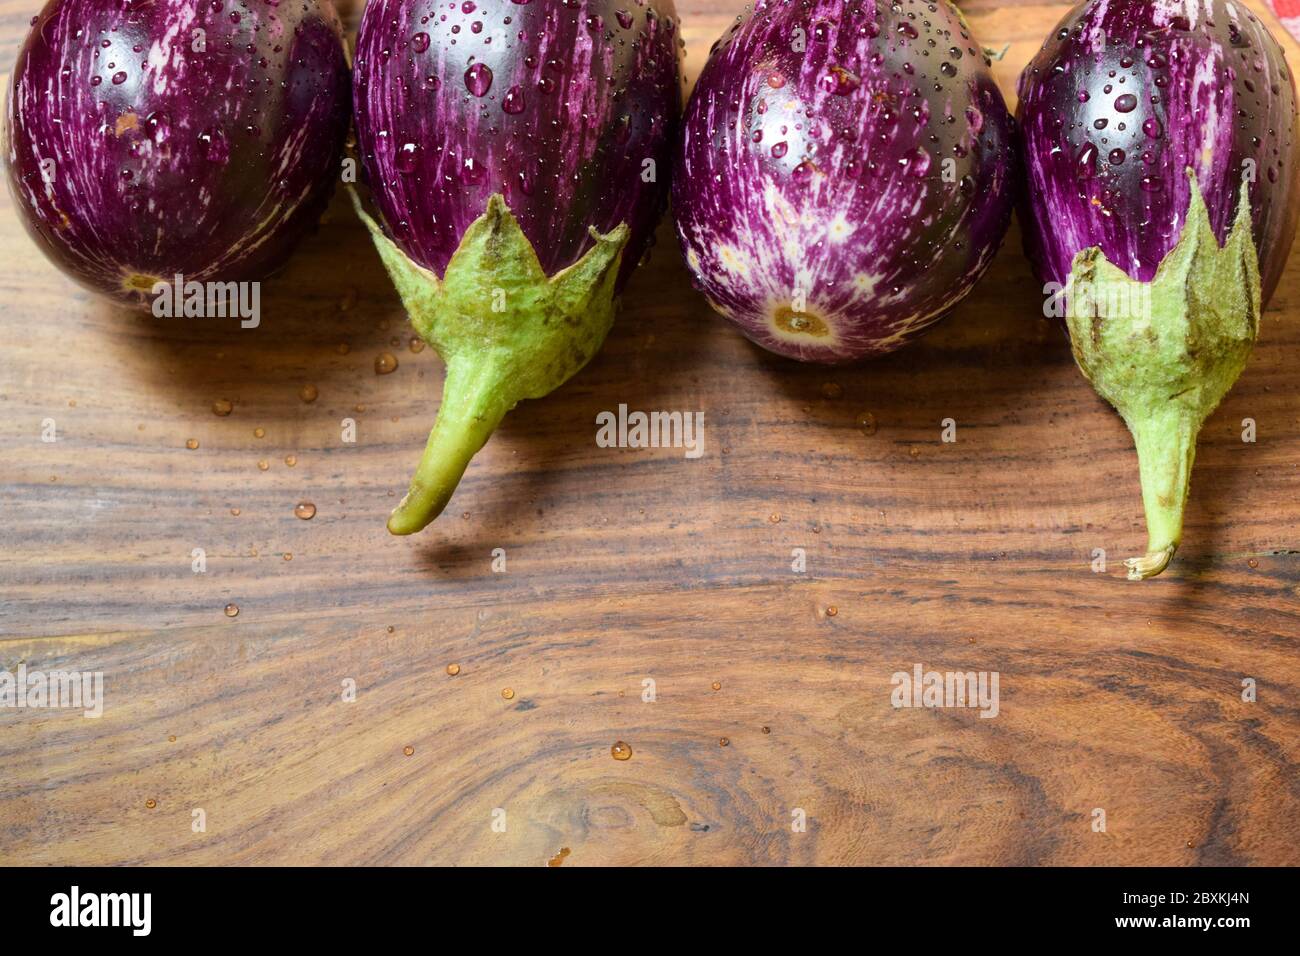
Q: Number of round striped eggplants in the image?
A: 4